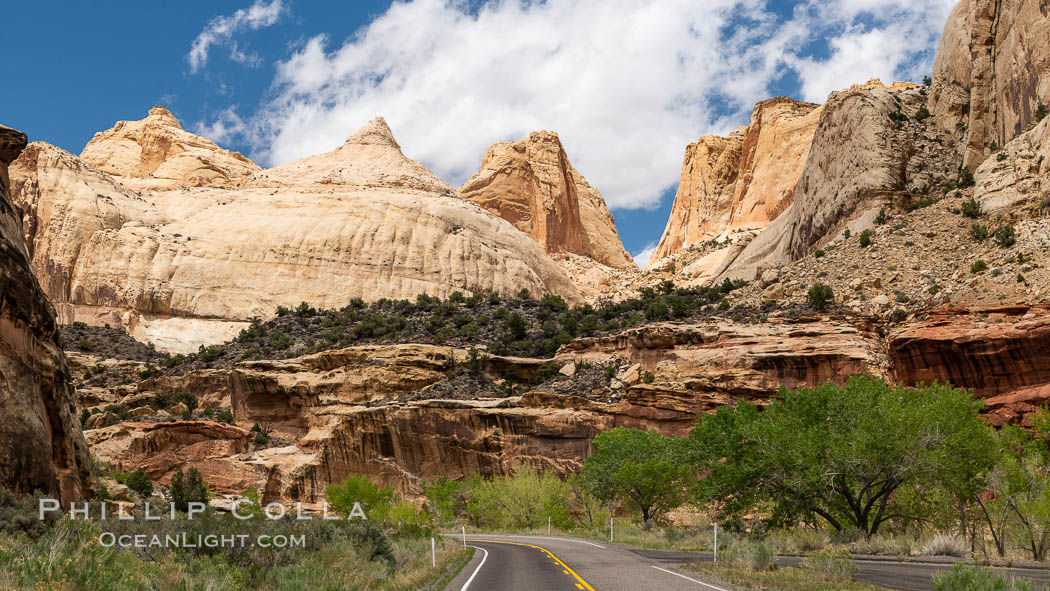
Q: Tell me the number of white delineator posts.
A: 5